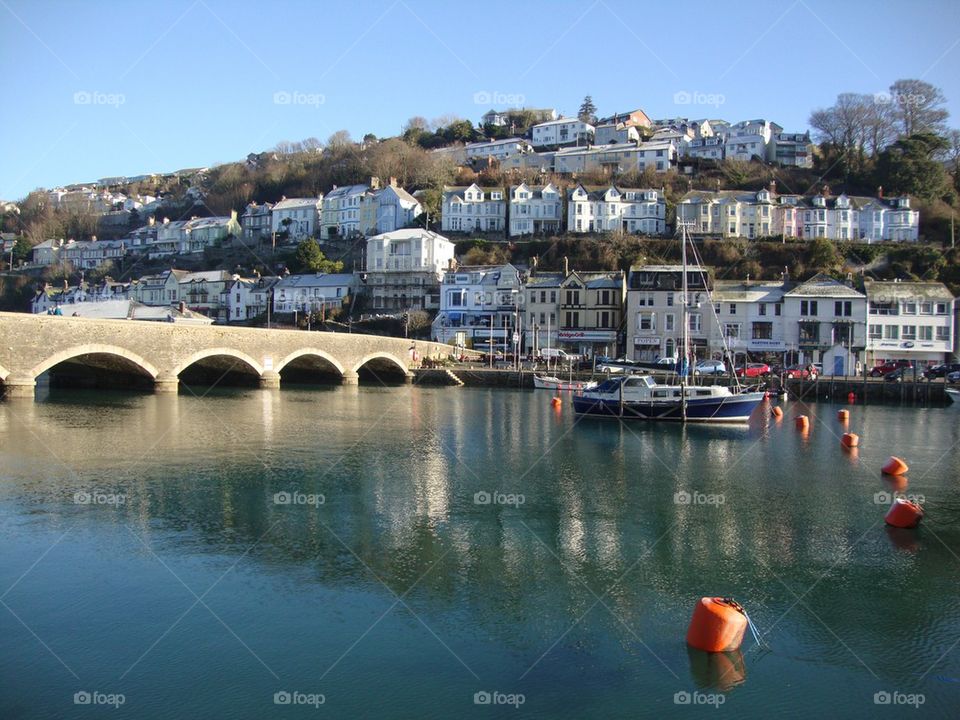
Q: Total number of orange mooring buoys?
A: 8